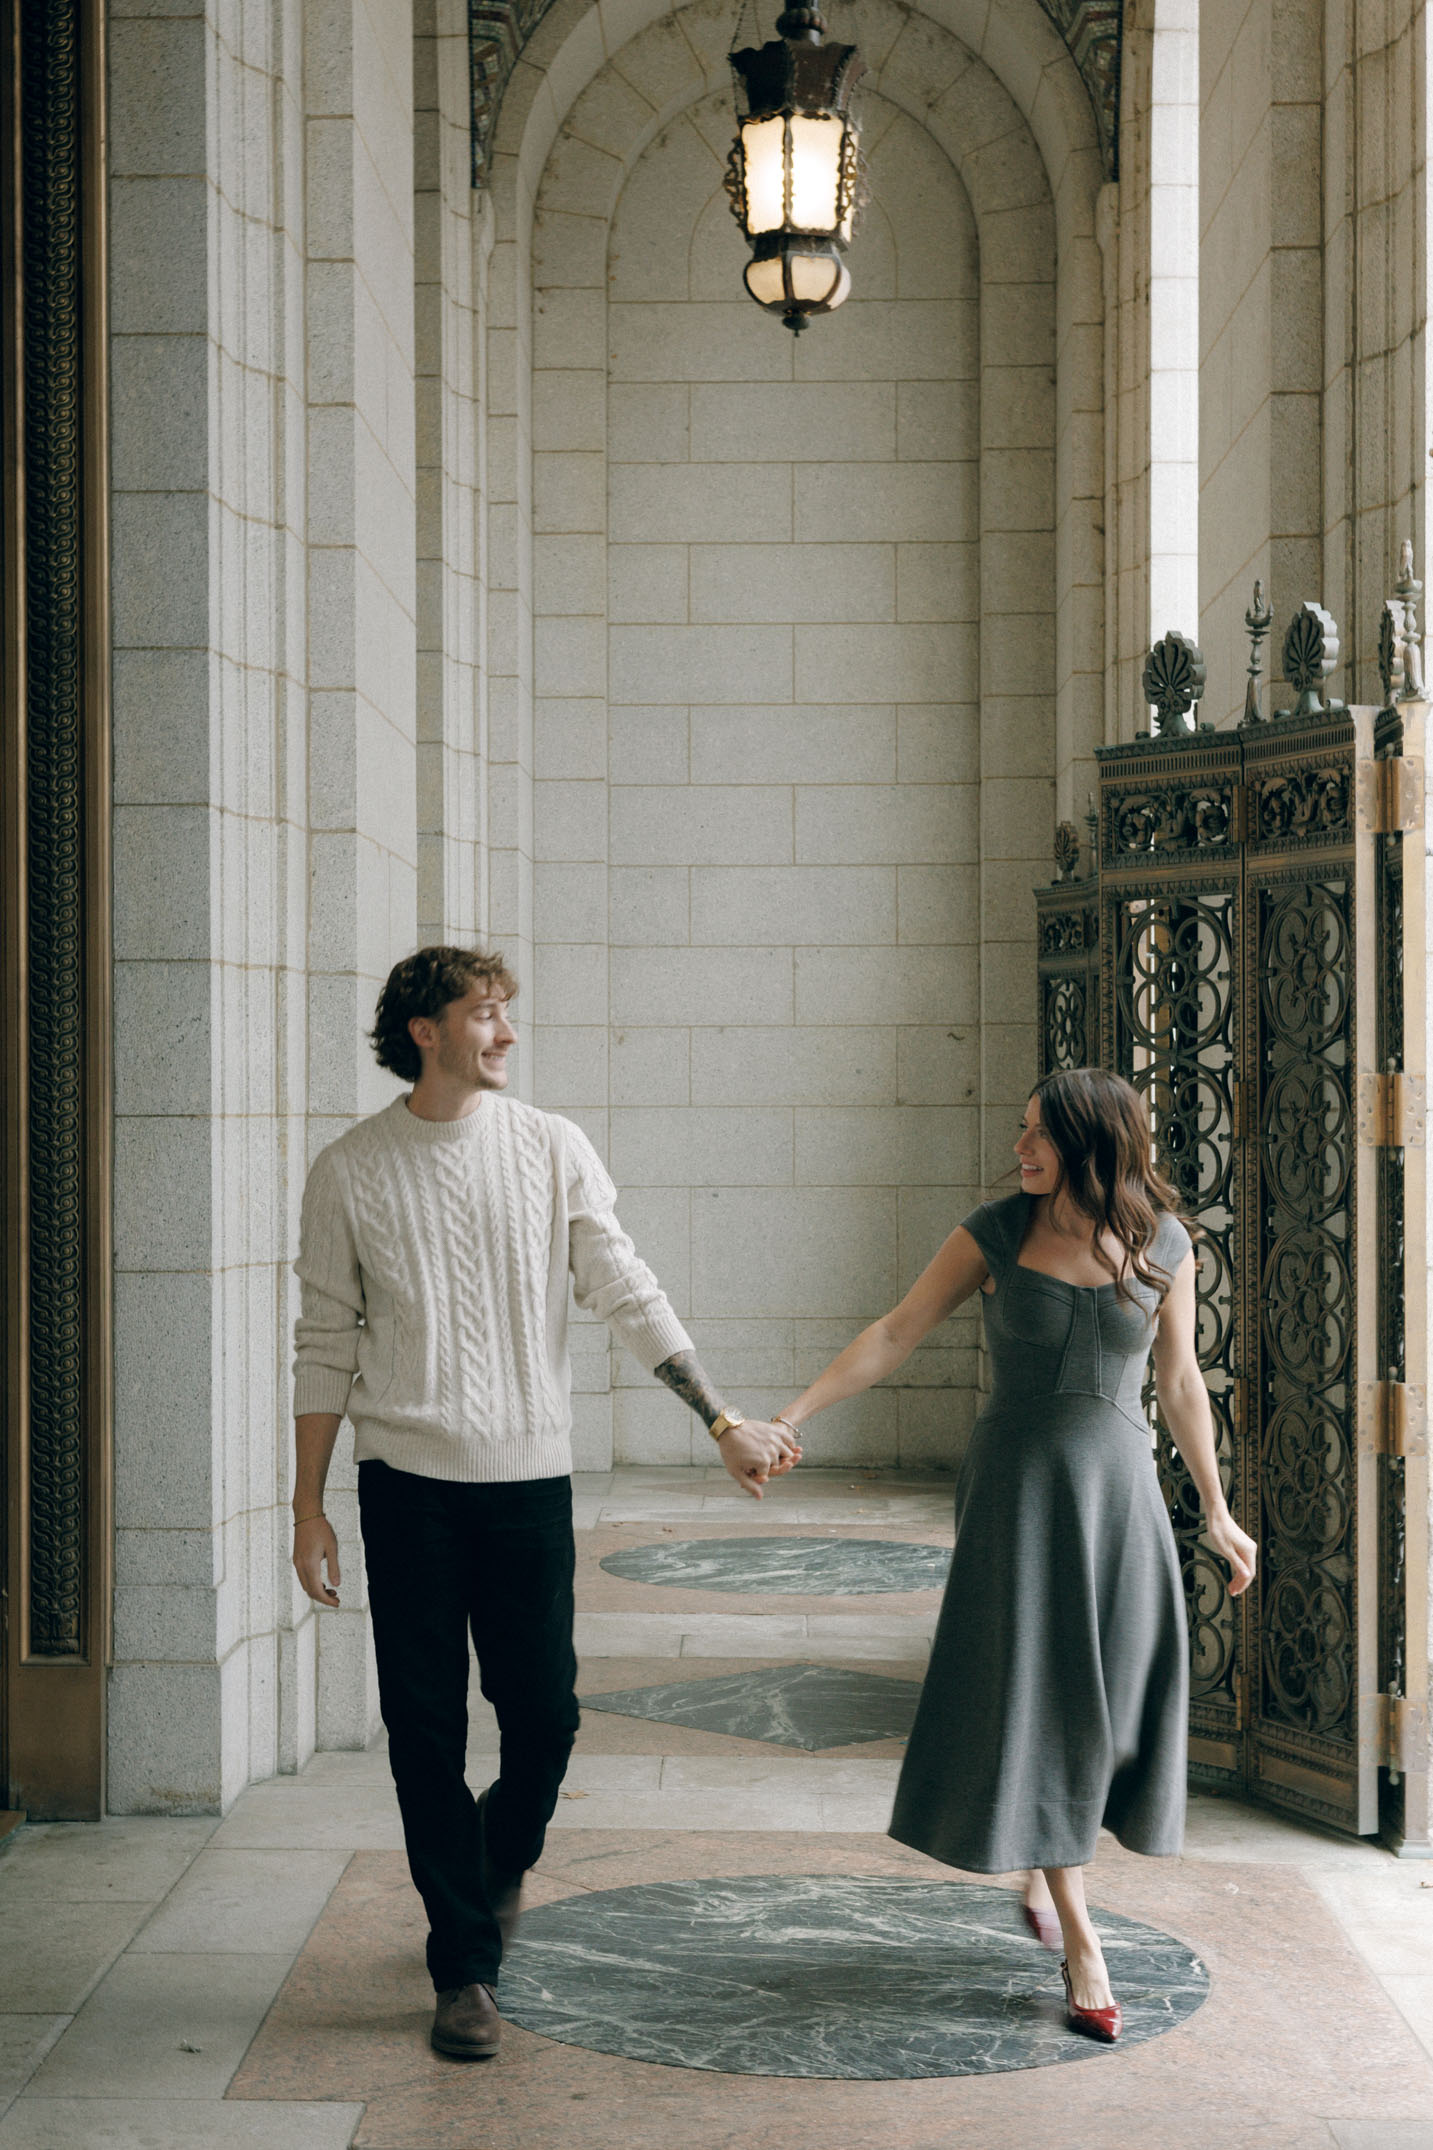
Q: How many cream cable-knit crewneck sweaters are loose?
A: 1